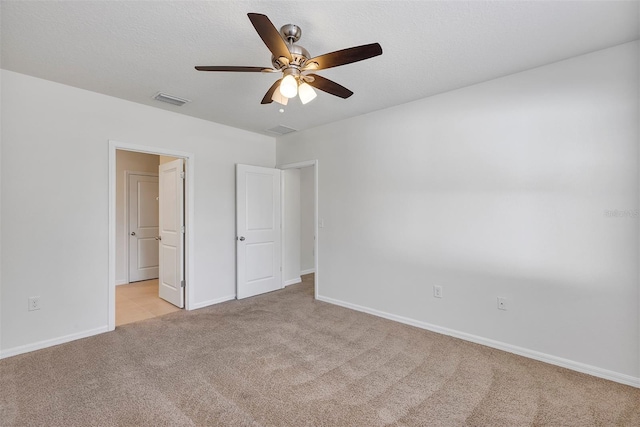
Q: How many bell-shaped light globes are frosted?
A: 3